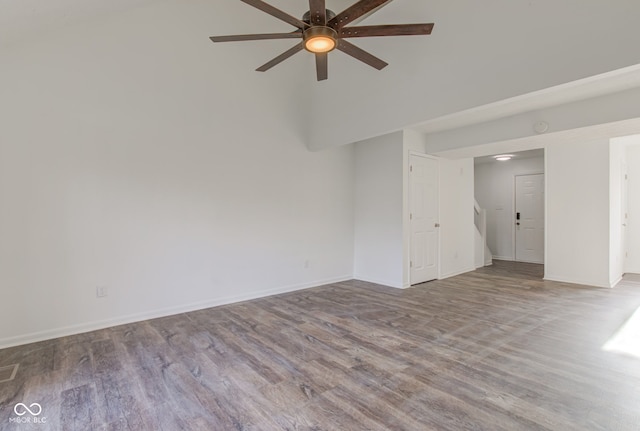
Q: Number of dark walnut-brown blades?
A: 8